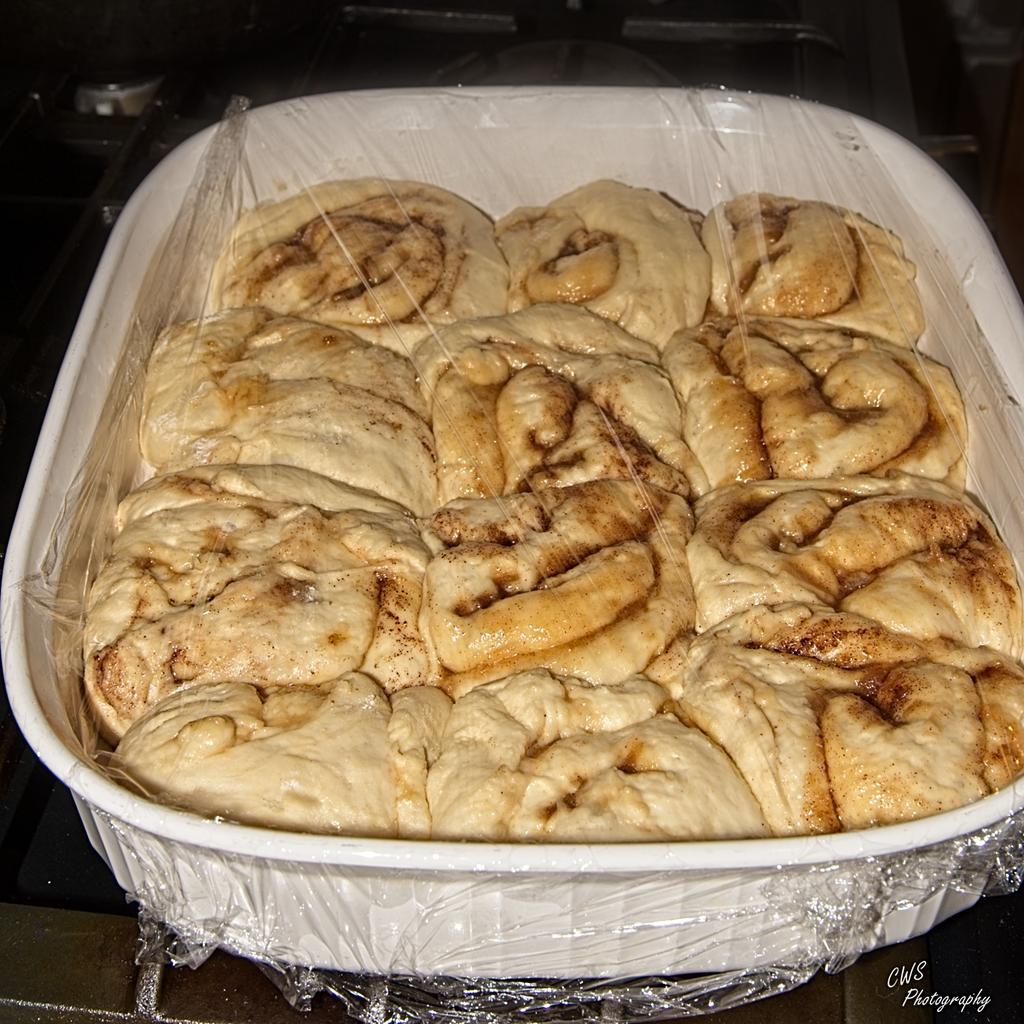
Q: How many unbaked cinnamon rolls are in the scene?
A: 12